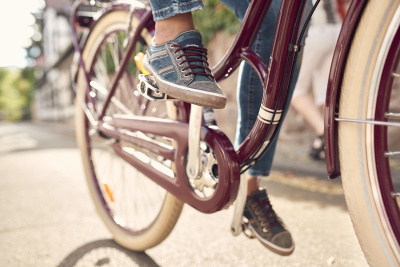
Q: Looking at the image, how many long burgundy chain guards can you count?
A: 1